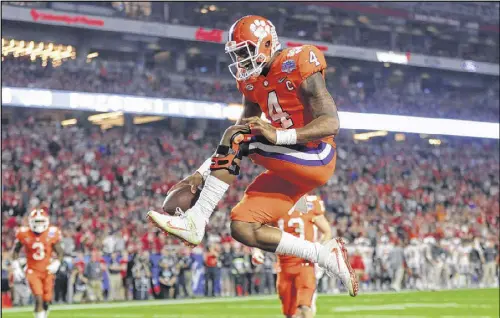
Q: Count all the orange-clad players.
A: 3